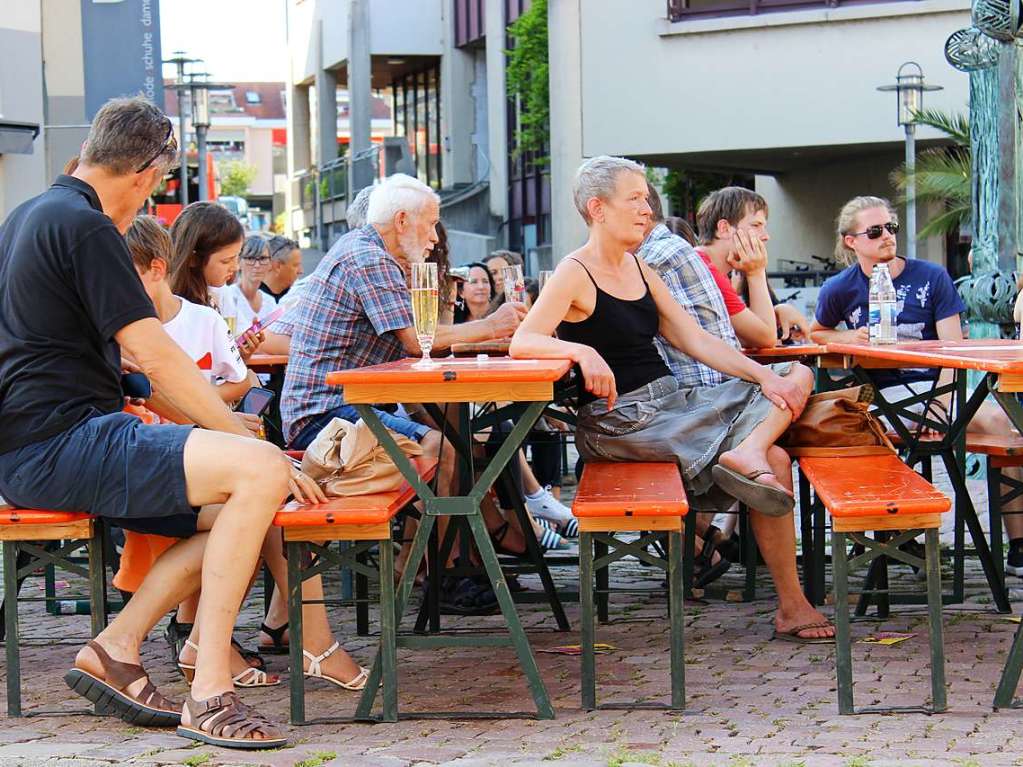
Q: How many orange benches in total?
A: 5